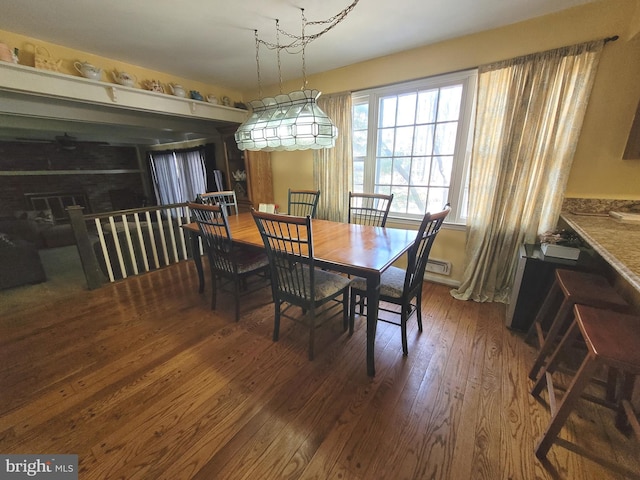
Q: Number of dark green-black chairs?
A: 6